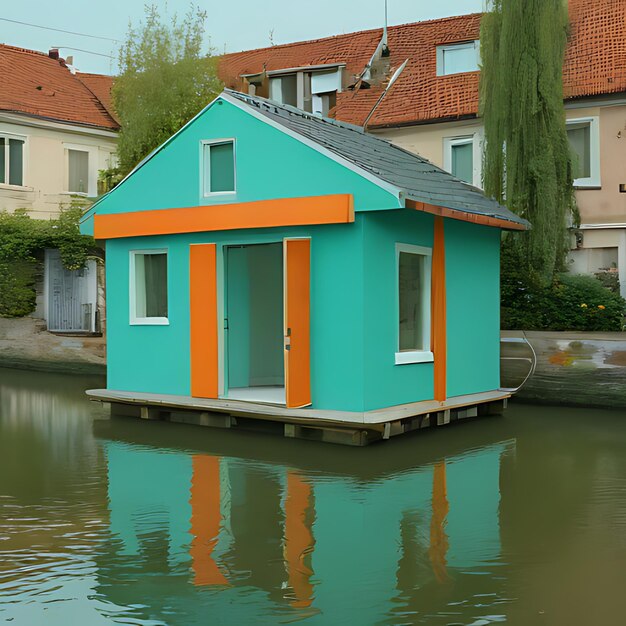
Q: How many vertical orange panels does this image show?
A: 3